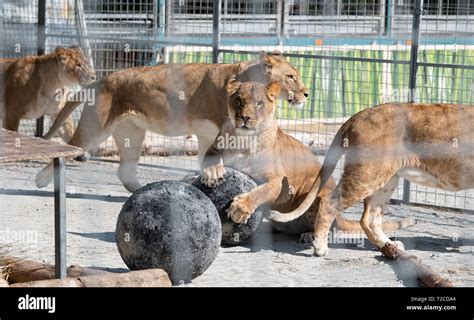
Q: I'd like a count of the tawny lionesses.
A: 4